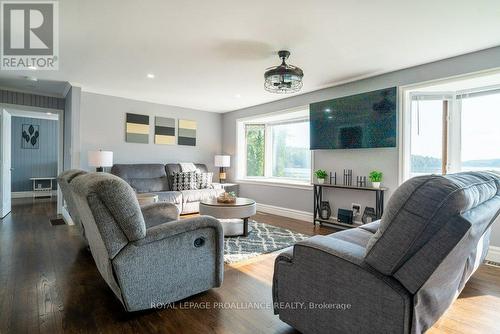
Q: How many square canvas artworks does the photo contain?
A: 3